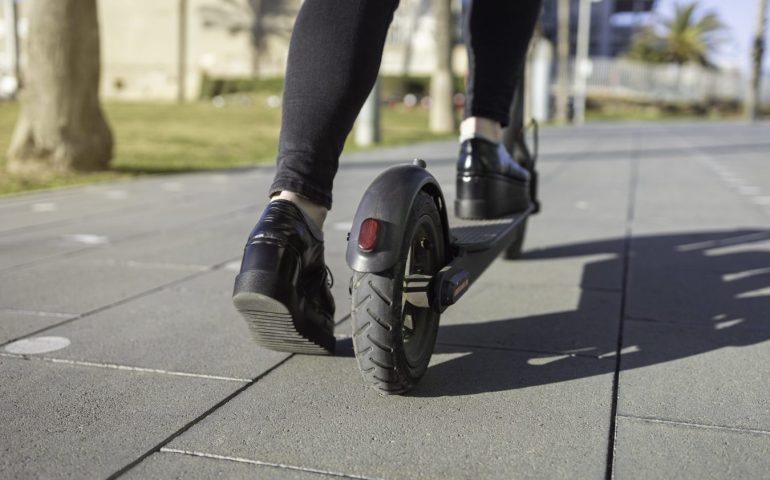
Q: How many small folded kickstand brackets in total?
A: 0